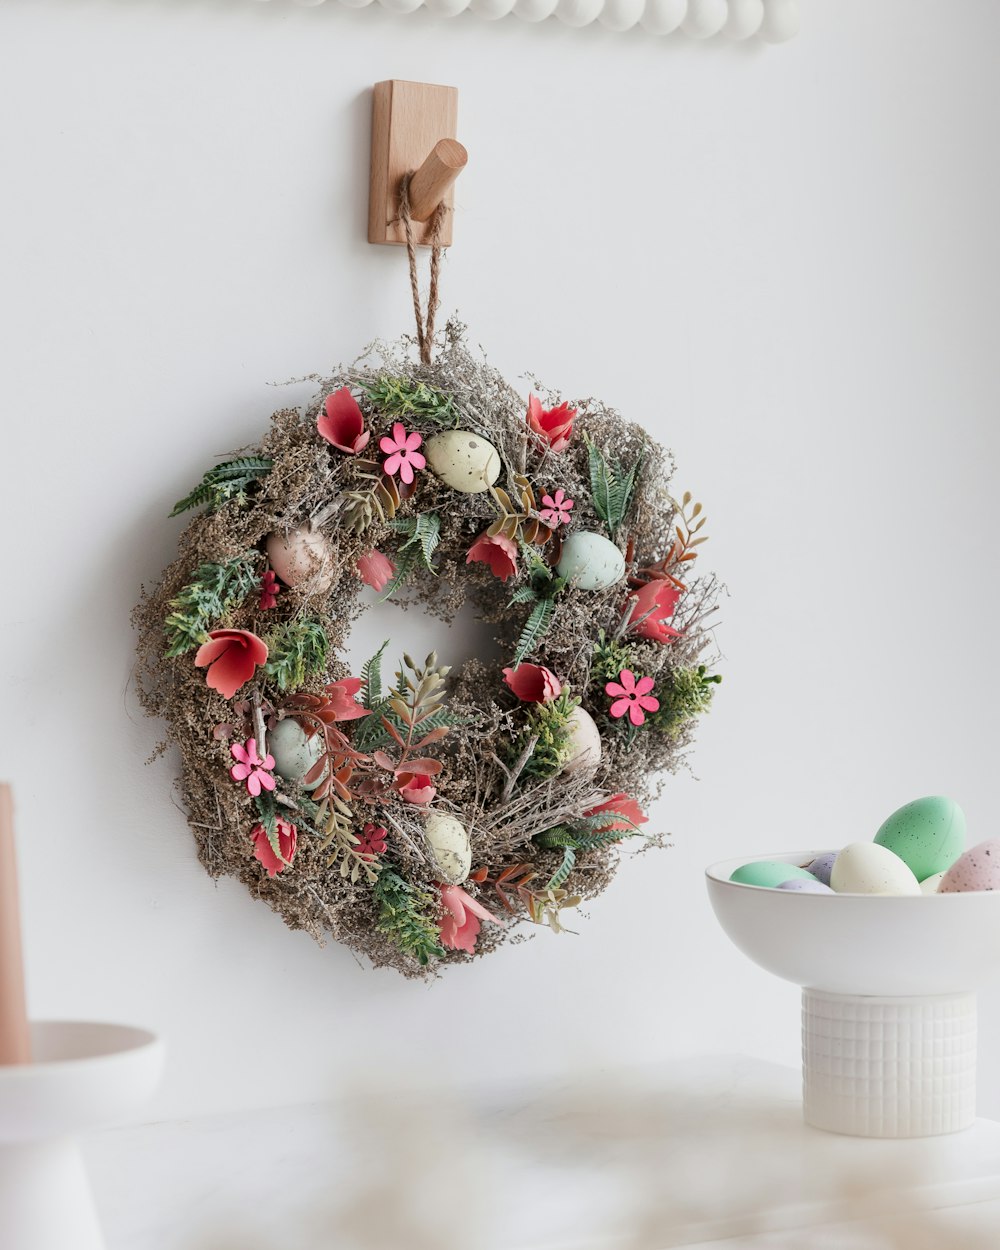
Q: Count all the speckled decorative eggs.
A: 13